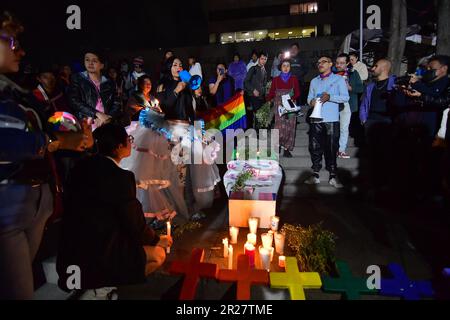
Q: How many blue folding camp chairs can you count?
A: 0